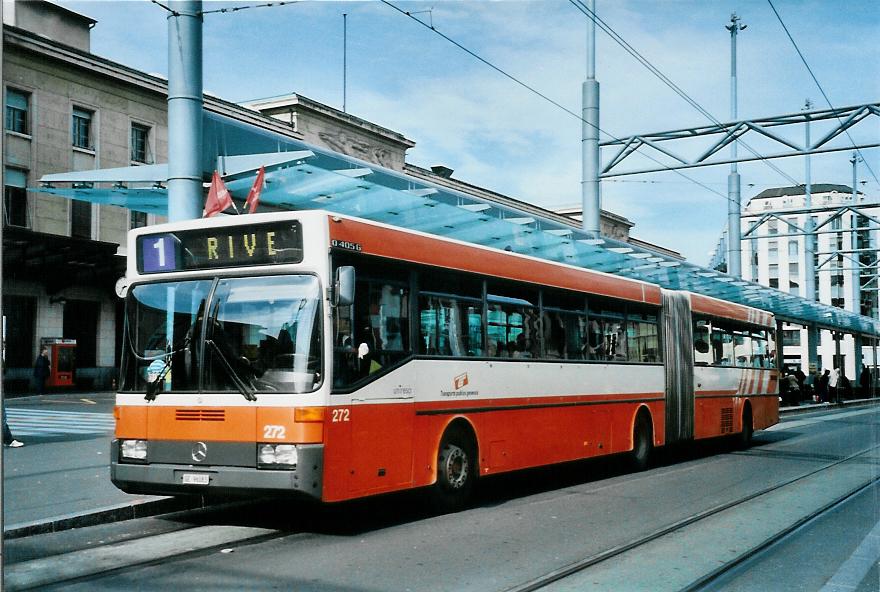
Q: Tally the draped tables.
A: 0